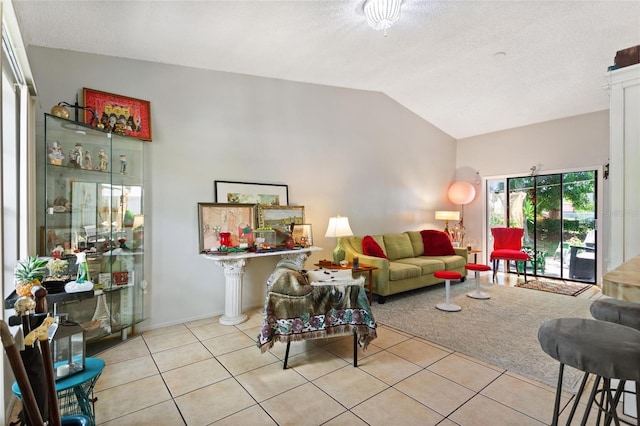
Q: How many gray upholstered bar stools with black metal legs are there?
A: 2